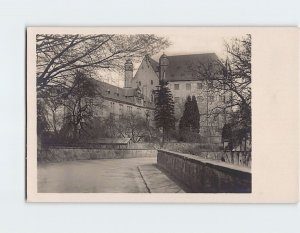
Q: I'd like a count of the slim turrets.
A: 2